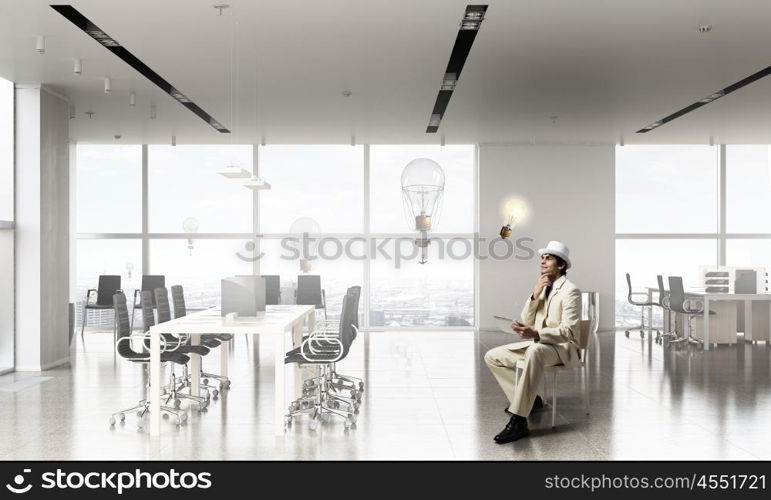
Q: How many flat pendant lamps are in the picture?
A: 2